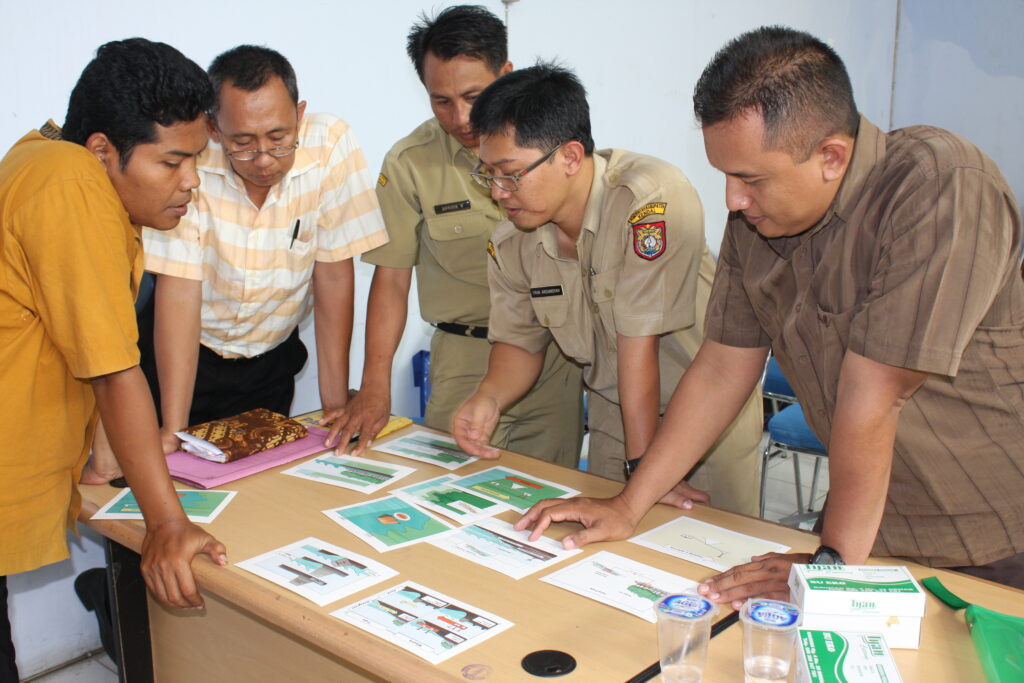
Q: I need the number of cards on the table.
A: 11